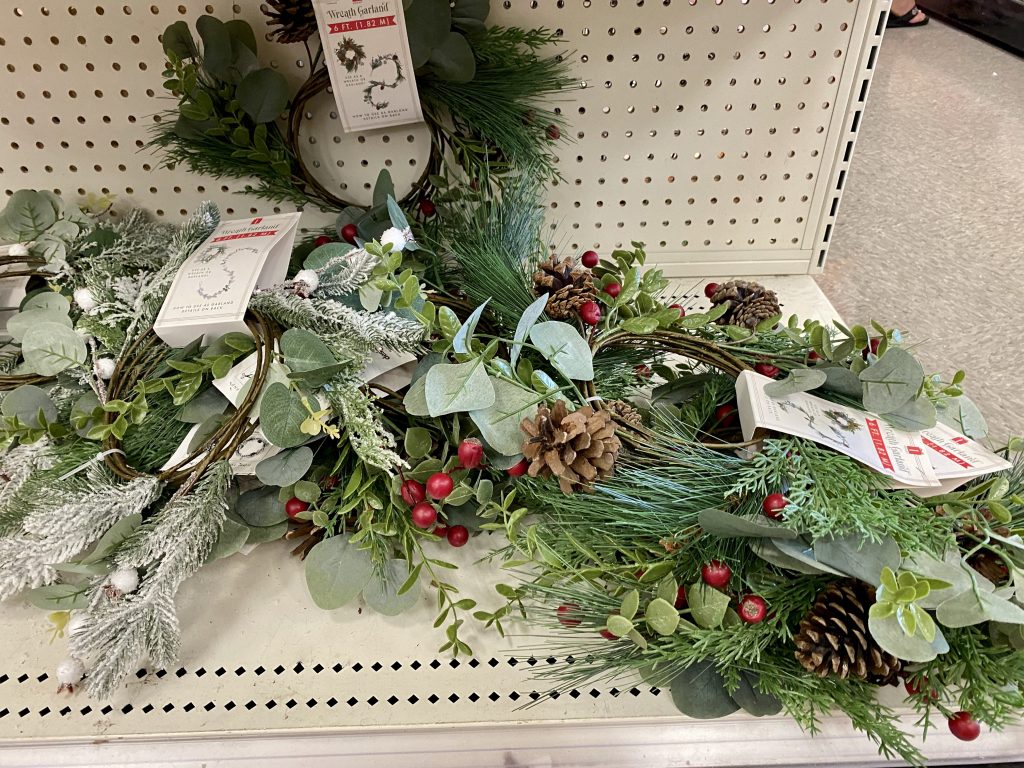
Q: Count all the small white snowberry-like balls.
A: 8